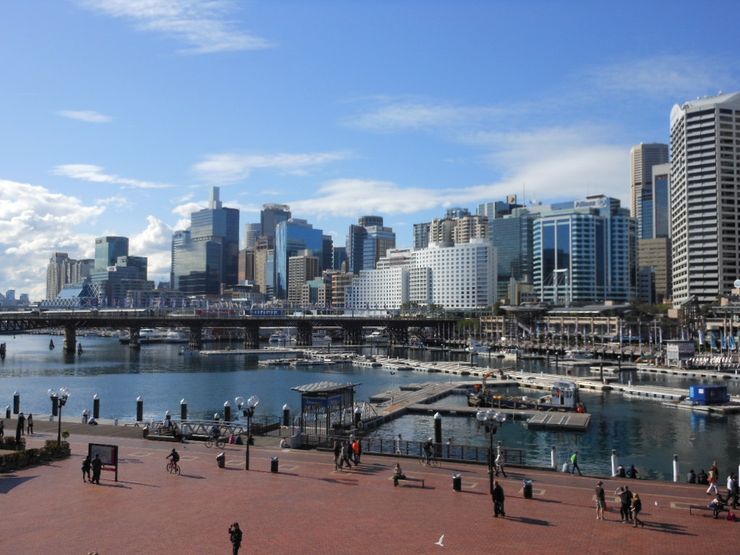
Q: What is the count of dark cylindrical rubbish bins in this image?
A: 4